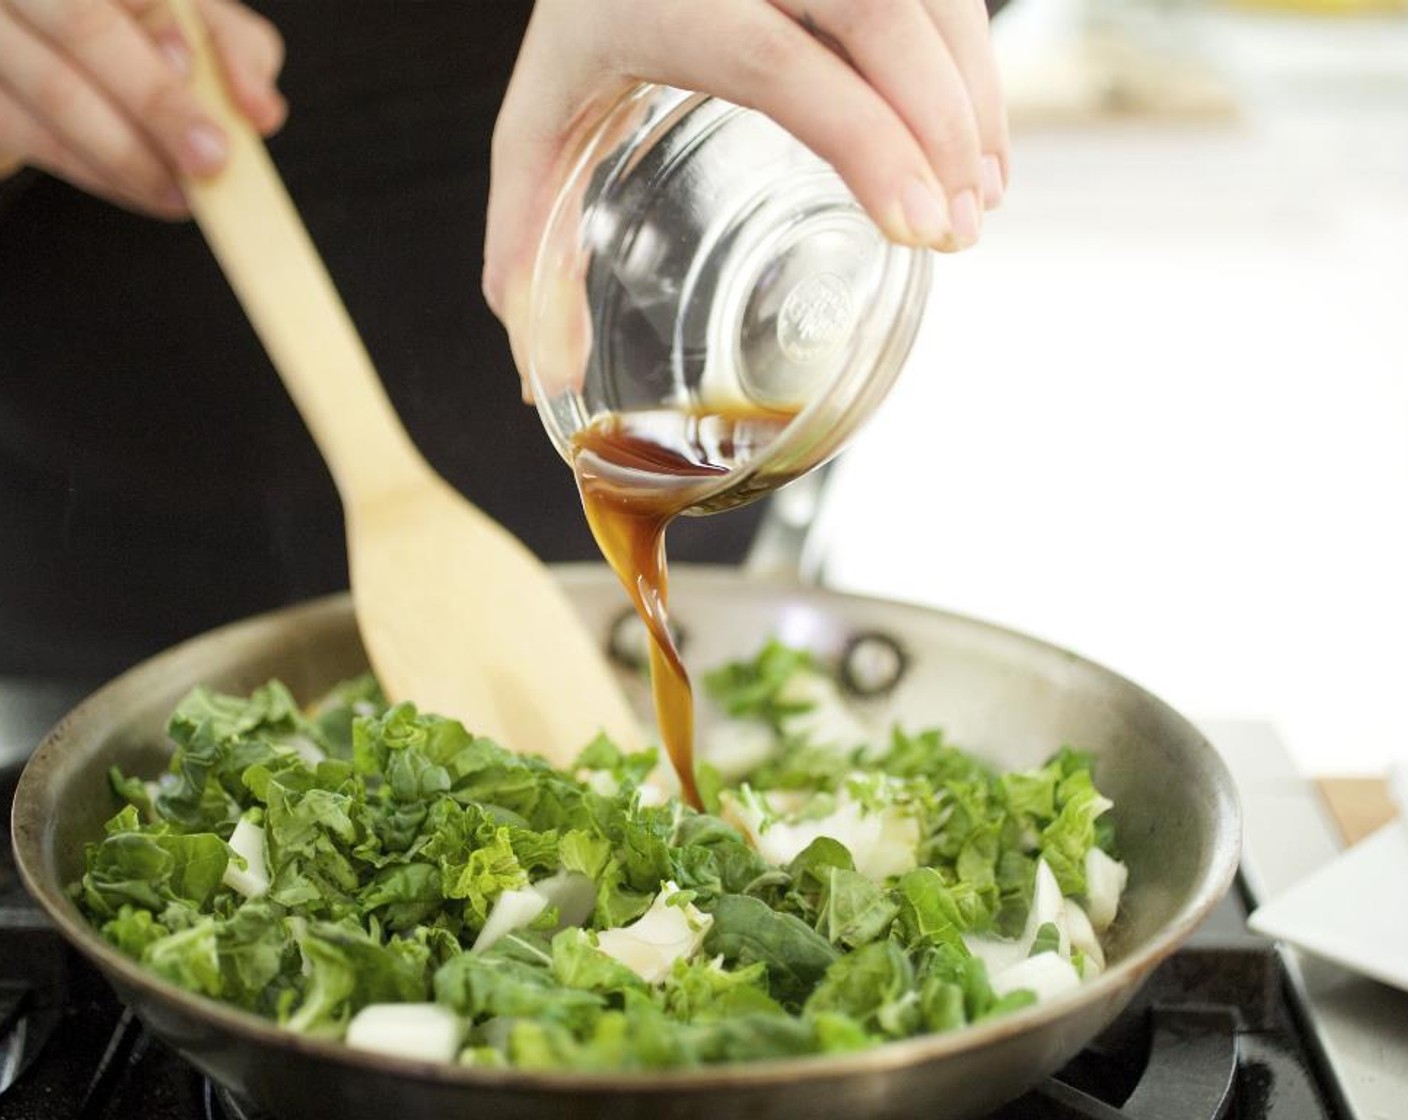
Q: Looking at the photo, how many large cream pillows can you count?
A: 0